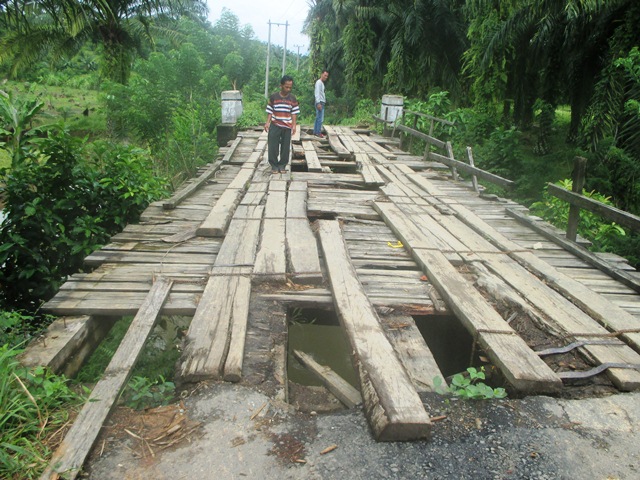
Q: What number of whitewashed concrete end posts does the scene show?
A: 2